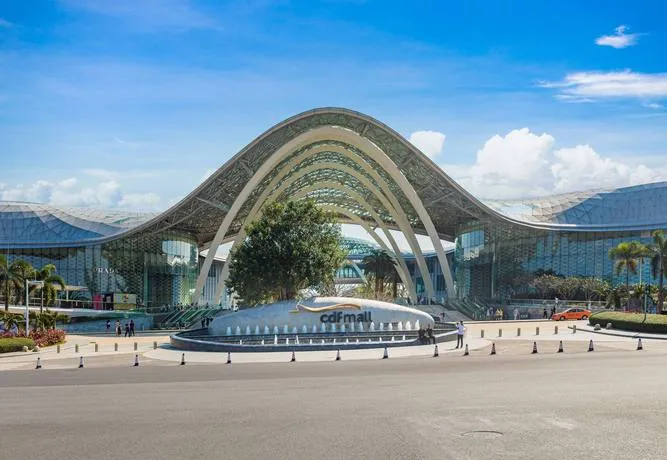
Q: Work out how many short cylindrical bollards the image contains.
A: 12